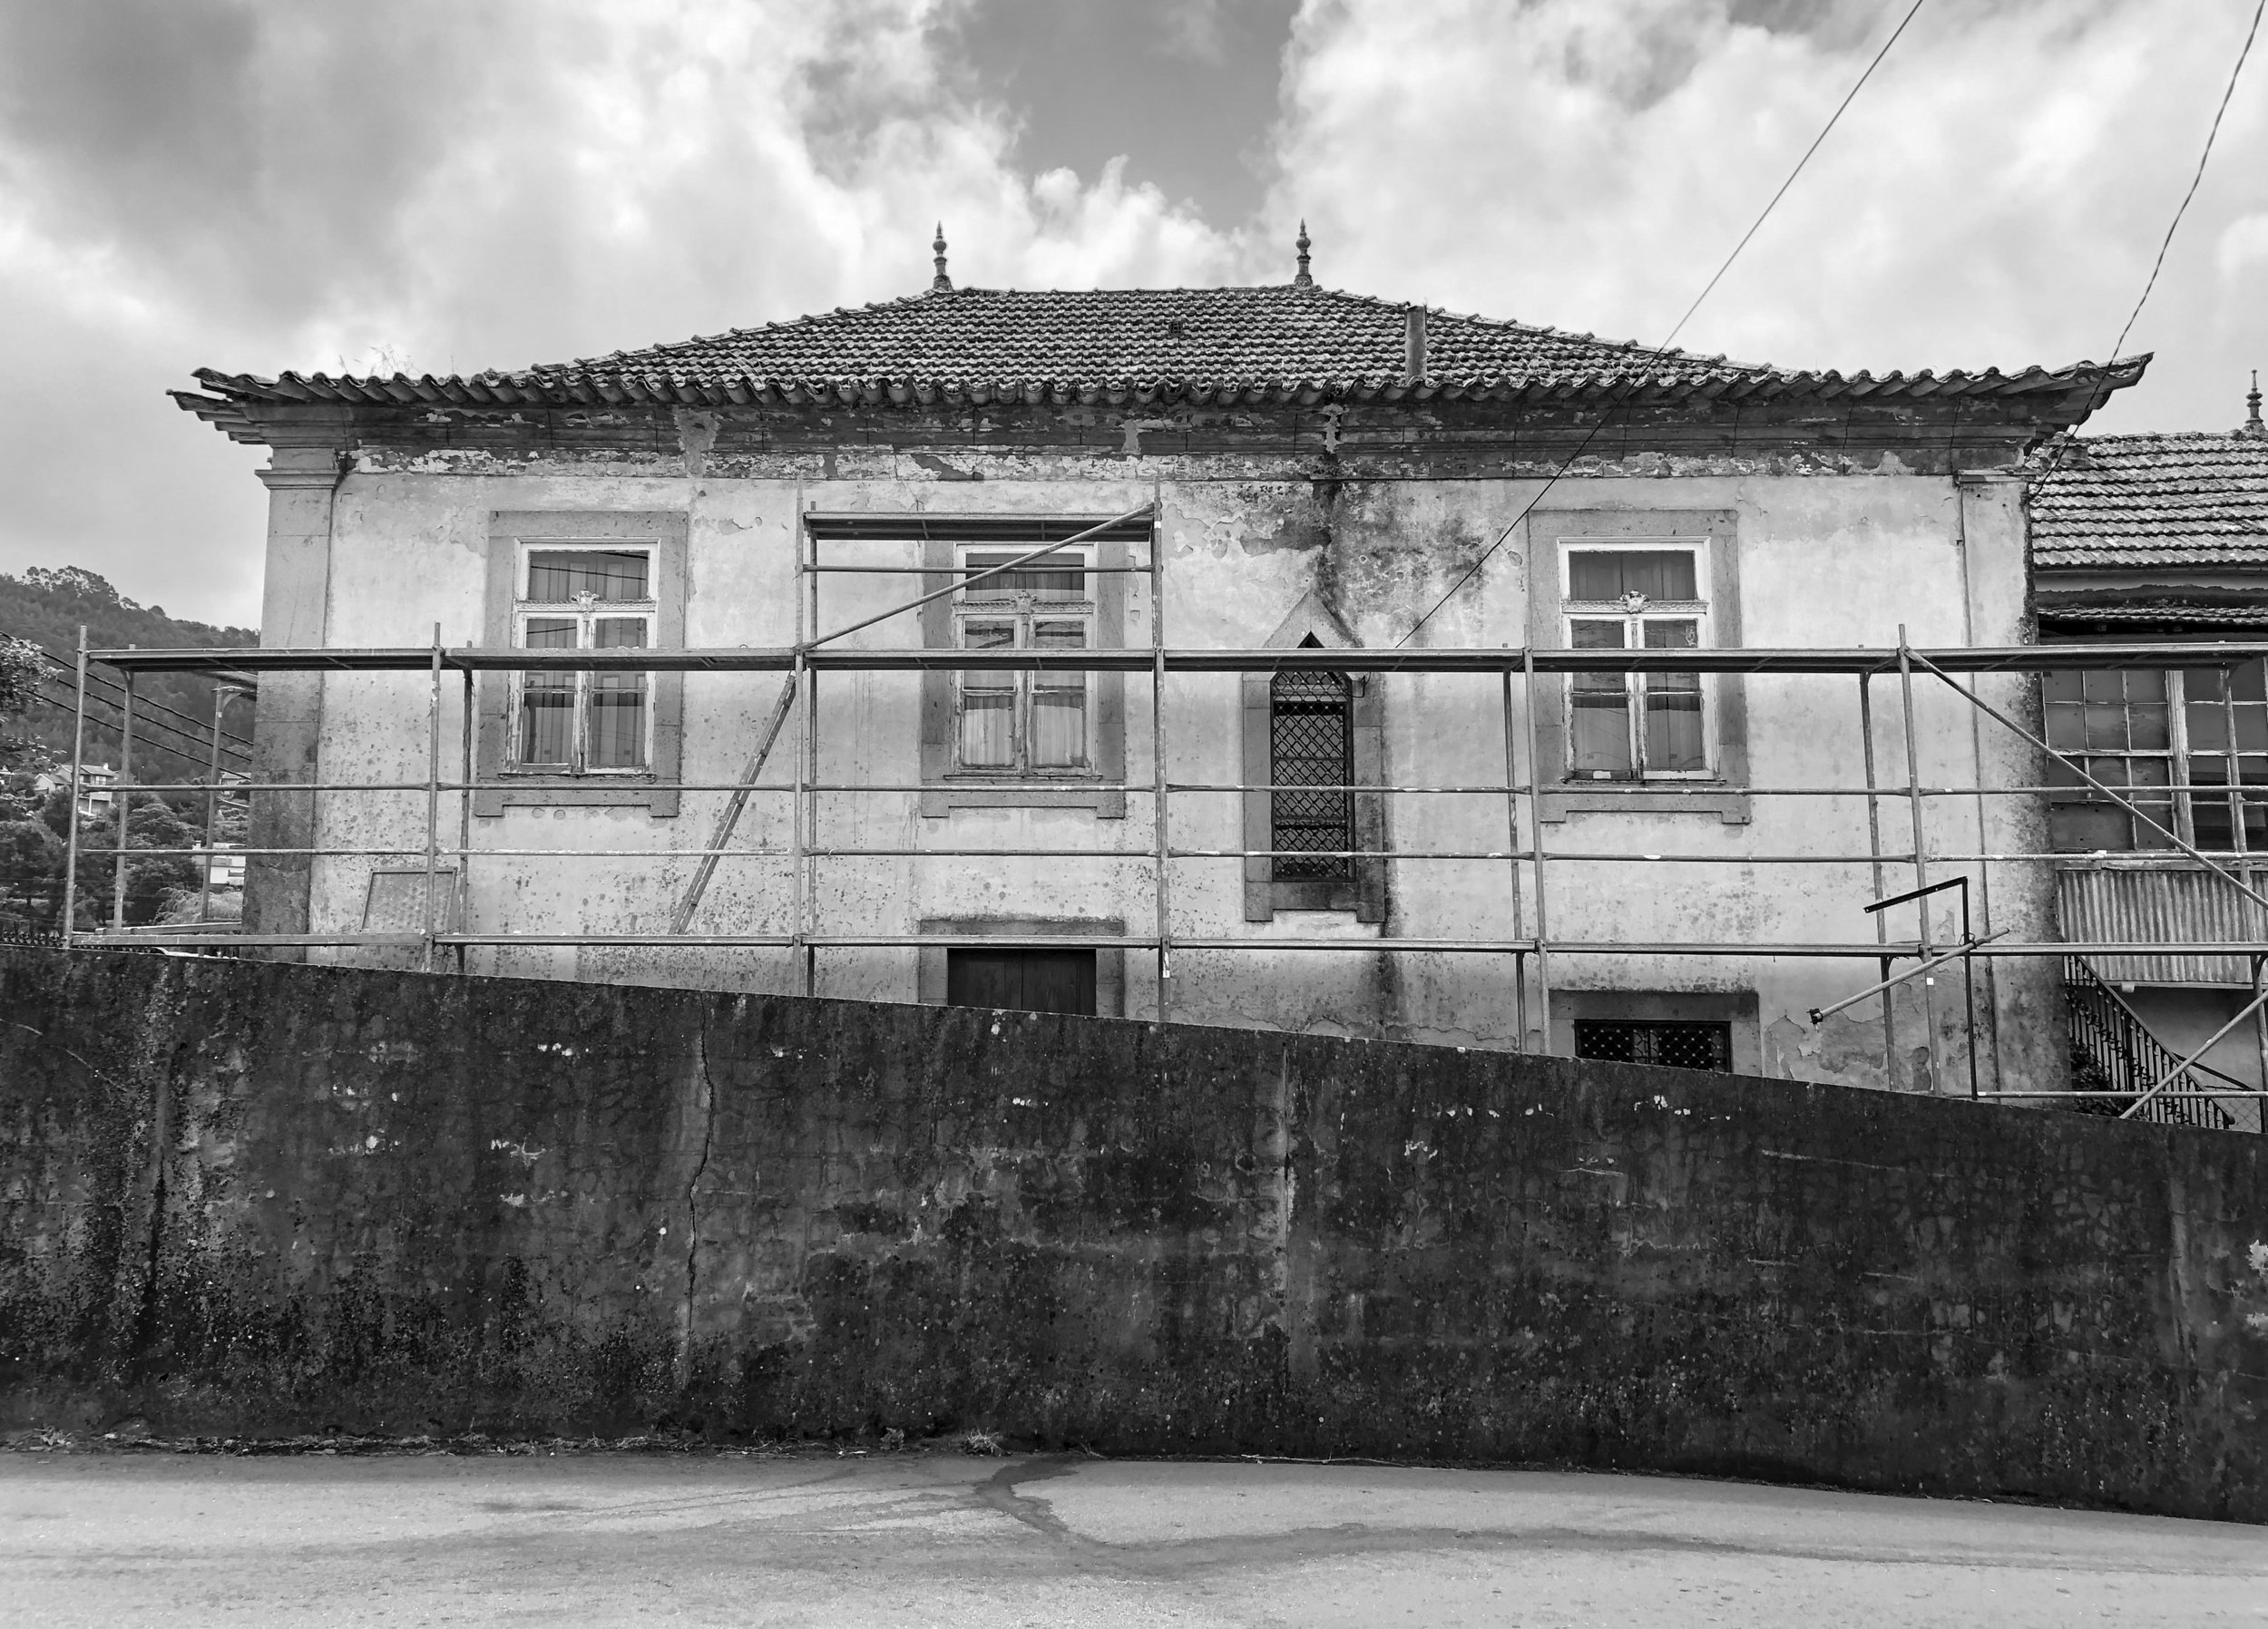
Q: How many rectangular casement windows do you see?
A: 3